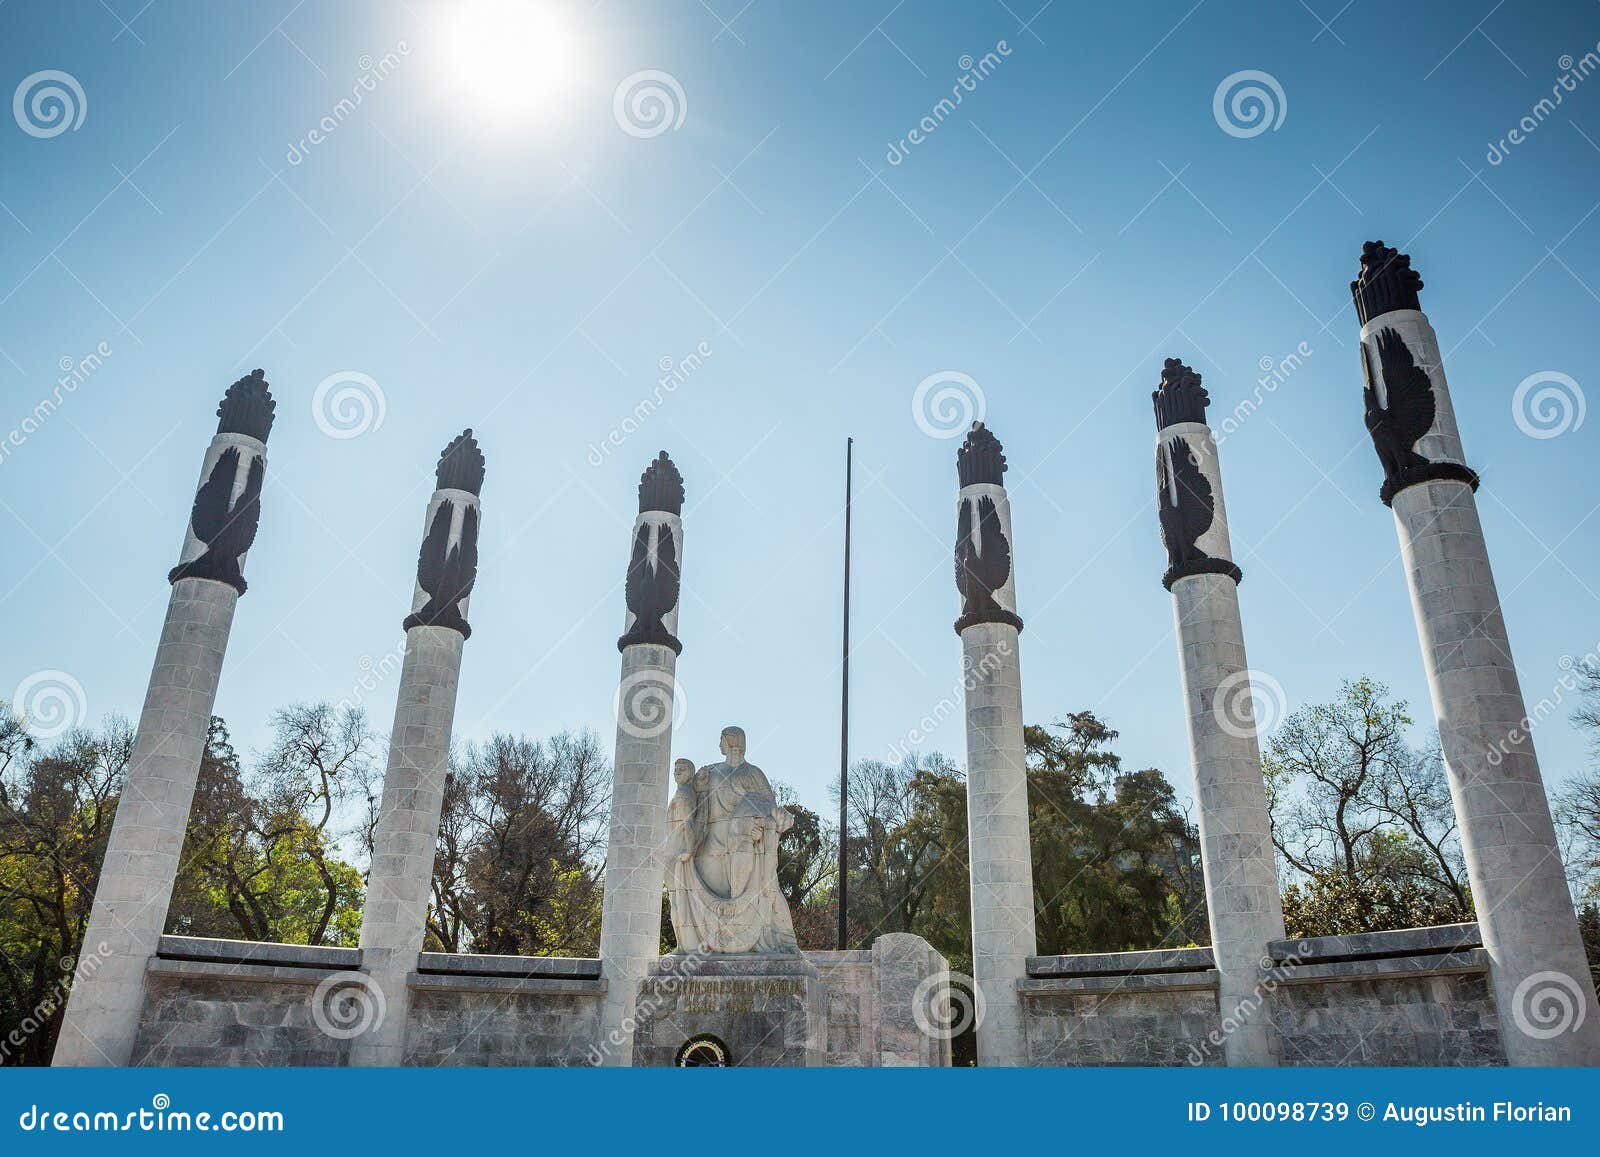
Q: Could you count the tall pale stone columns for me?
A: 6